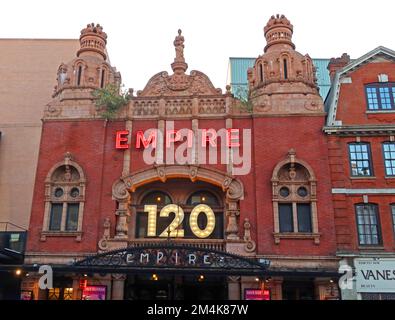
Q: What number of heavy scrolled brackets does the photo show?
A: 2